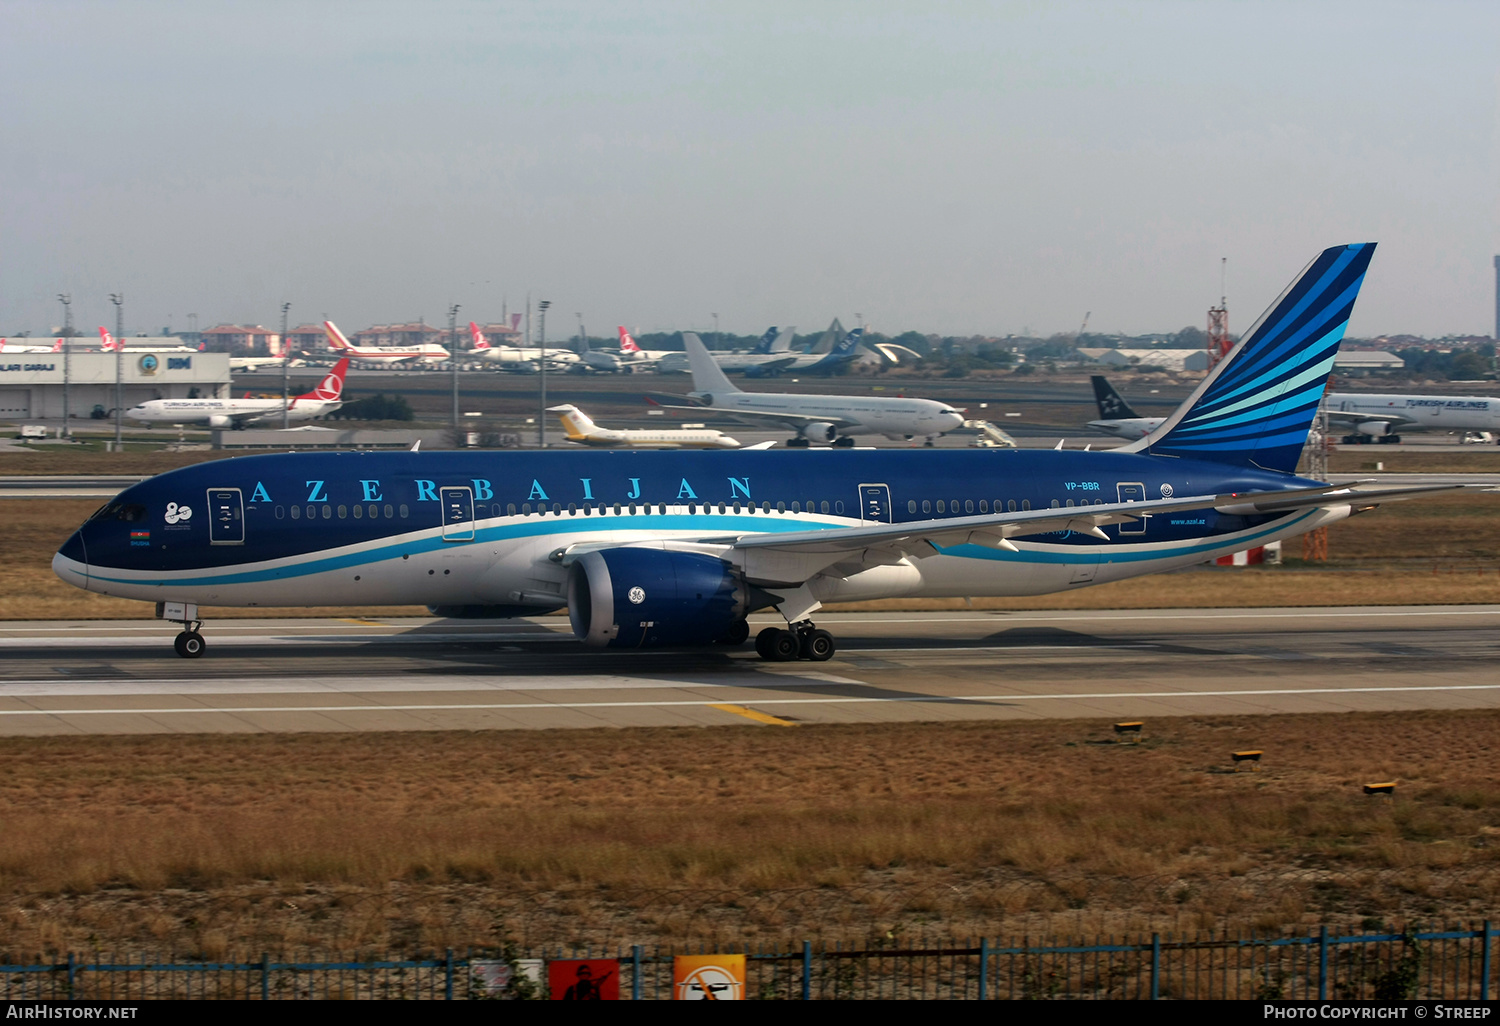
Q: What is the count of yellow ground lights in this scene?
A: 3